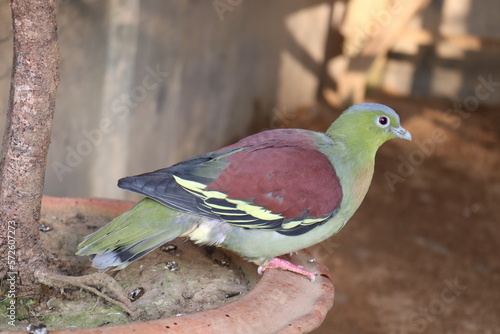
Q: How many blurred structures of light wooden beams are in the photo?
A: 1